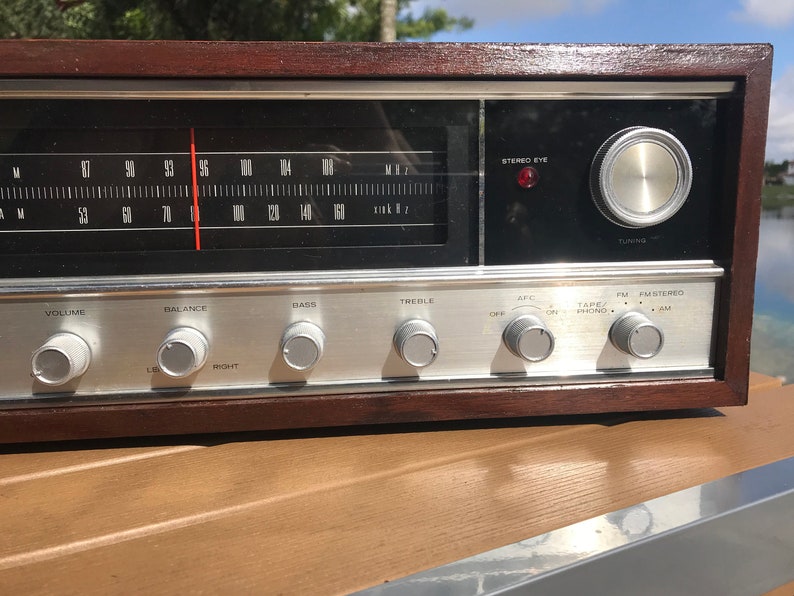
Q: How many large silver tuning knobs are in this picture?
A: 1